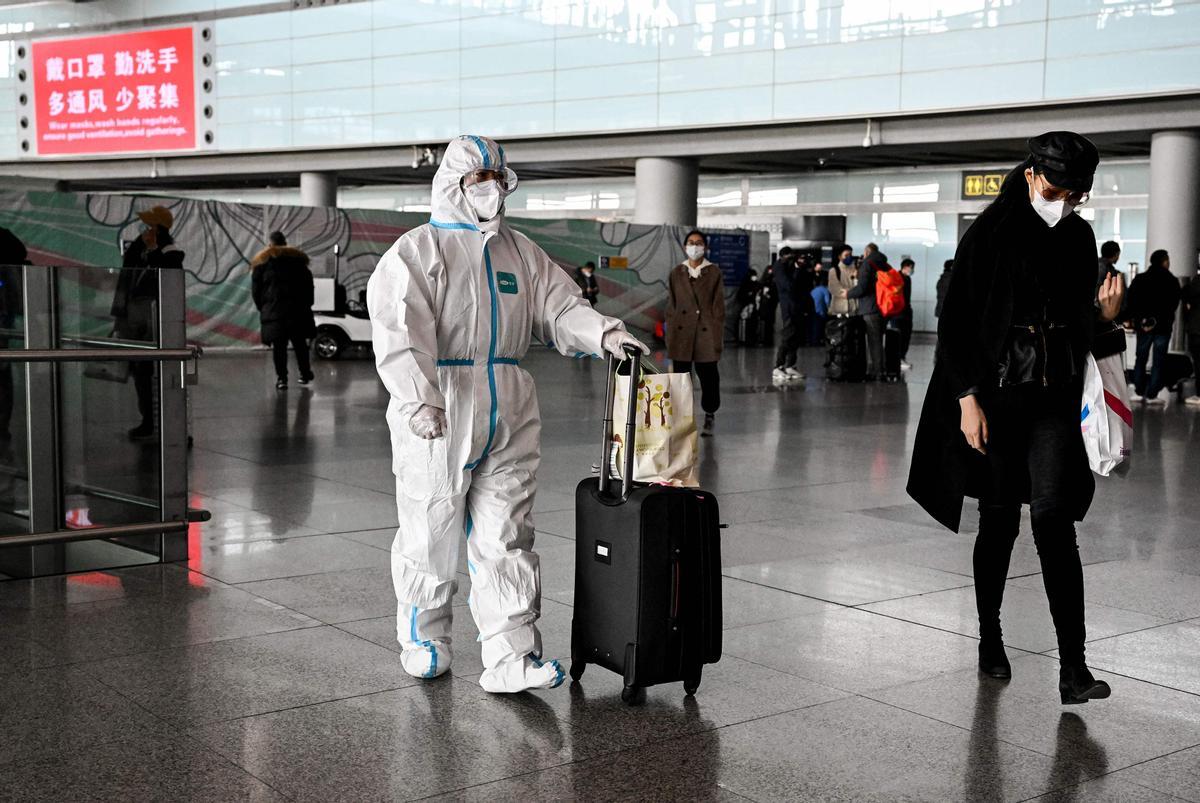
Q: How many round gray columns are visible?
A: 3